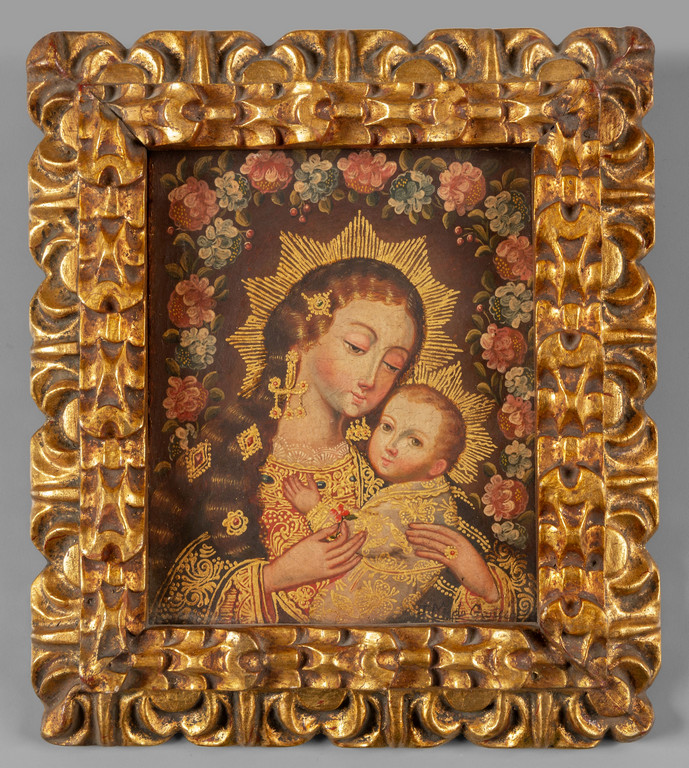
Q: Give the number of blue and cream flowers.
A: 11